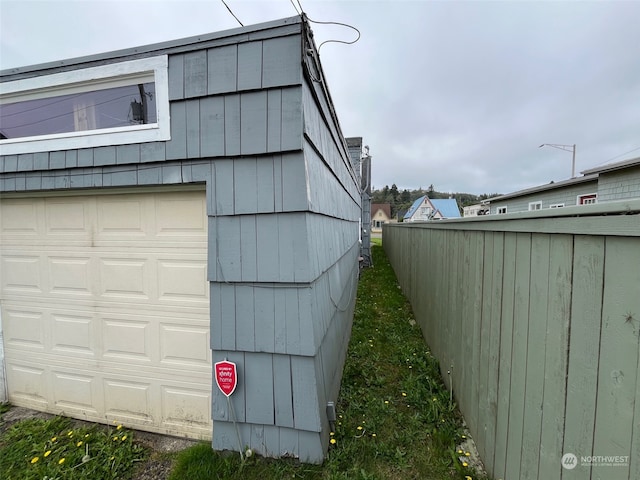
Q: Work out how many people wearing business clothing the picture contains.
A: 0